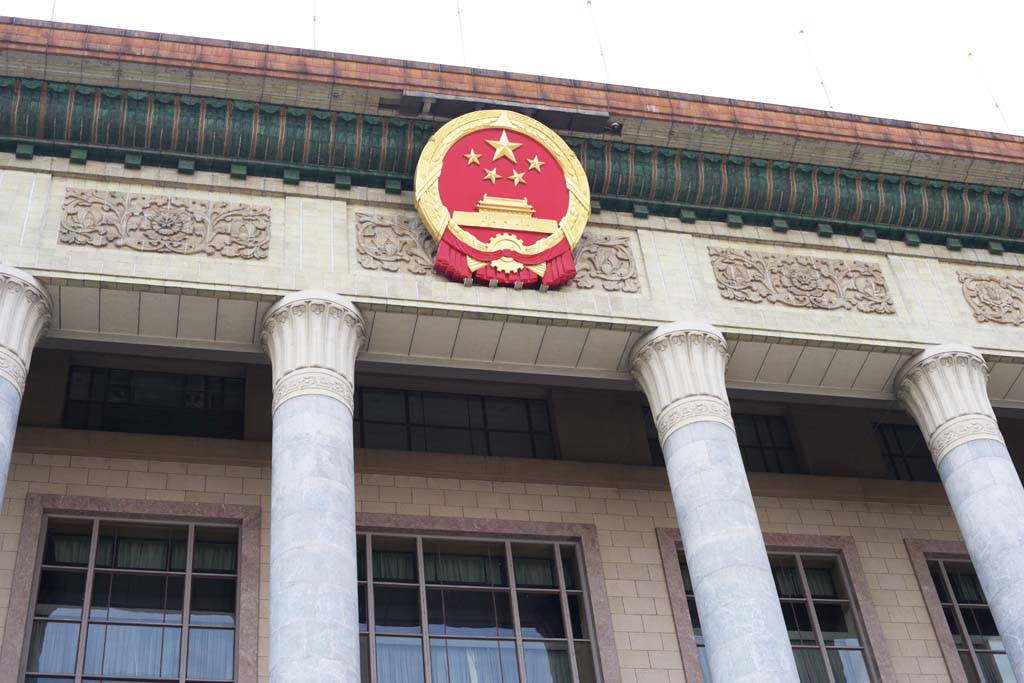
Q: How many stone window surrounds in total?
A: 4